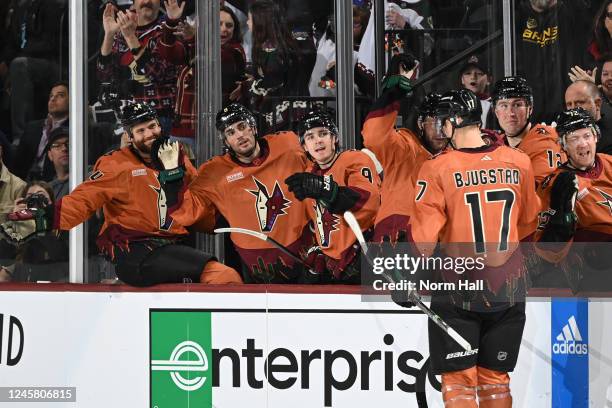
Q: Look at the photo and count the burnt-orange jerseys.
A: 7